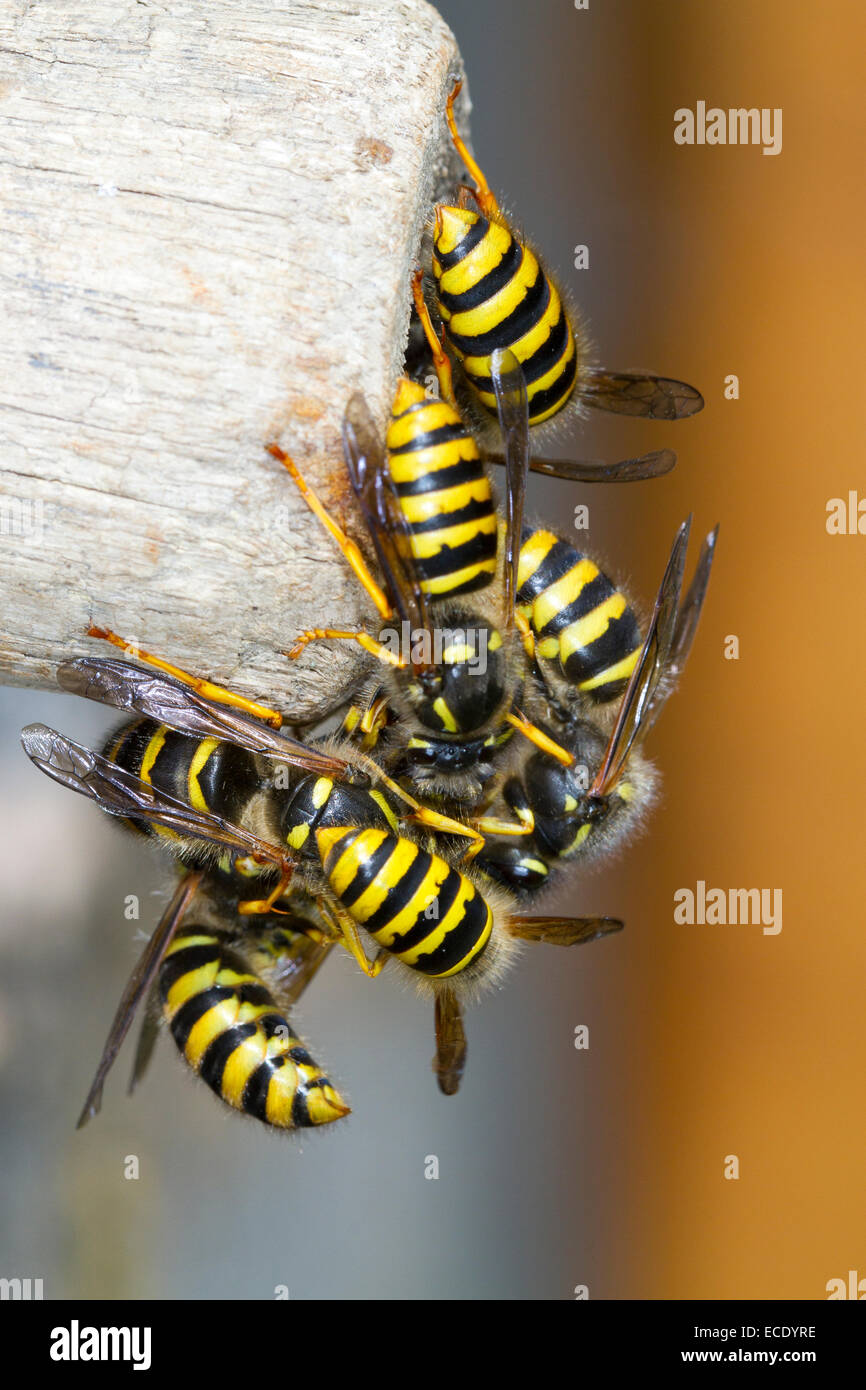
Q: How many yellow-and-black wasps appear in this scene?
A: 6